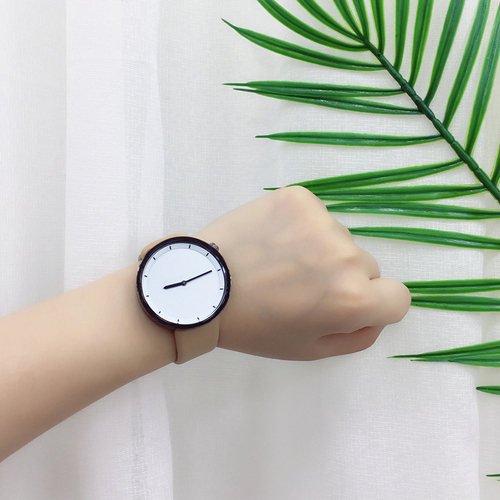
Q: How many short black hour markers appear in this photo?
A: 12